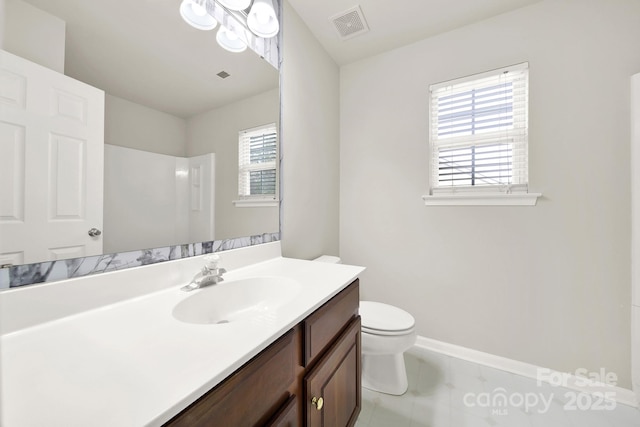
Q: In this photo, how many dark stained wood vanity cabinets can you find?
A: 1